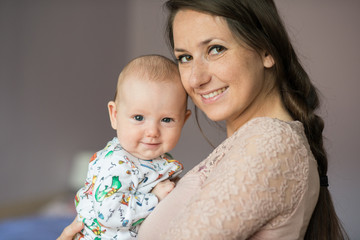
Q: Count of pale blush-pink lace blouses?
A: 1